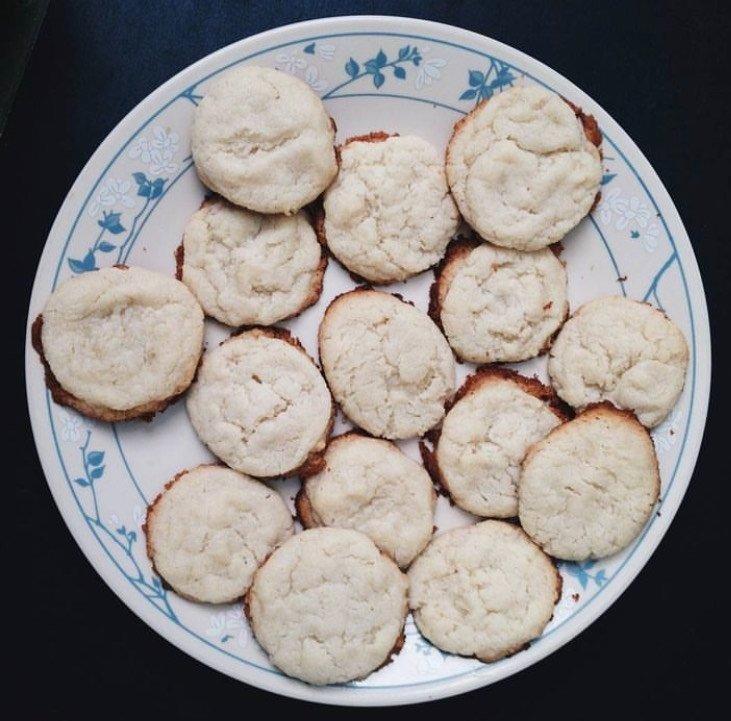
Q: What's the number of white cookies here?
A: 15